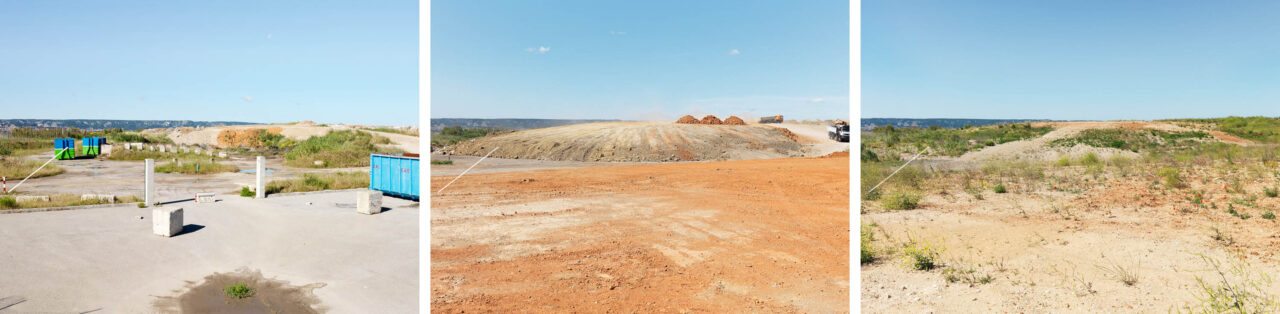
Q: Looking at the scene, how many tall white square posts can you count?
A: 2